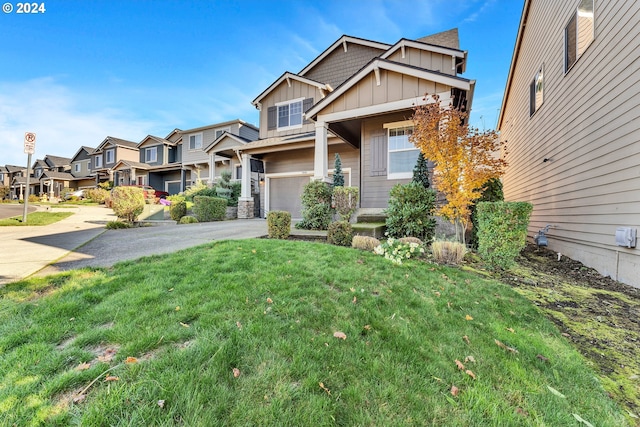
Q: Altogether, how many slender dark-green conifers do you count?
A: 2